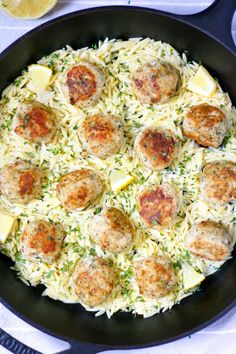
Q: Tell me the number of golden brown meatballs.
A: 15